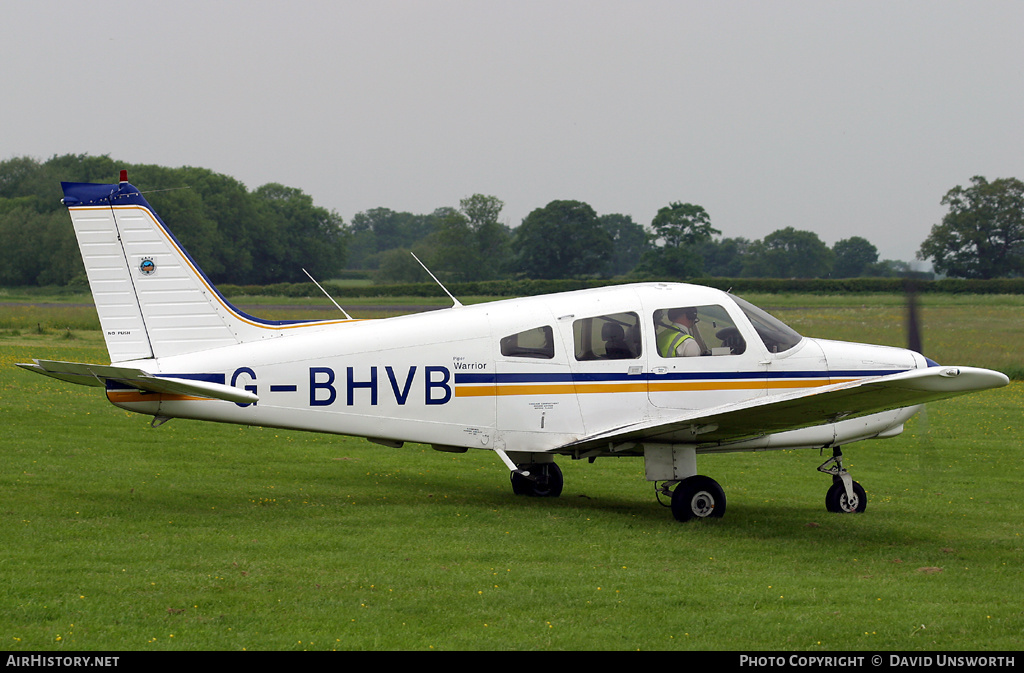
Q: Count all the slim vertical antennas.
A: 2